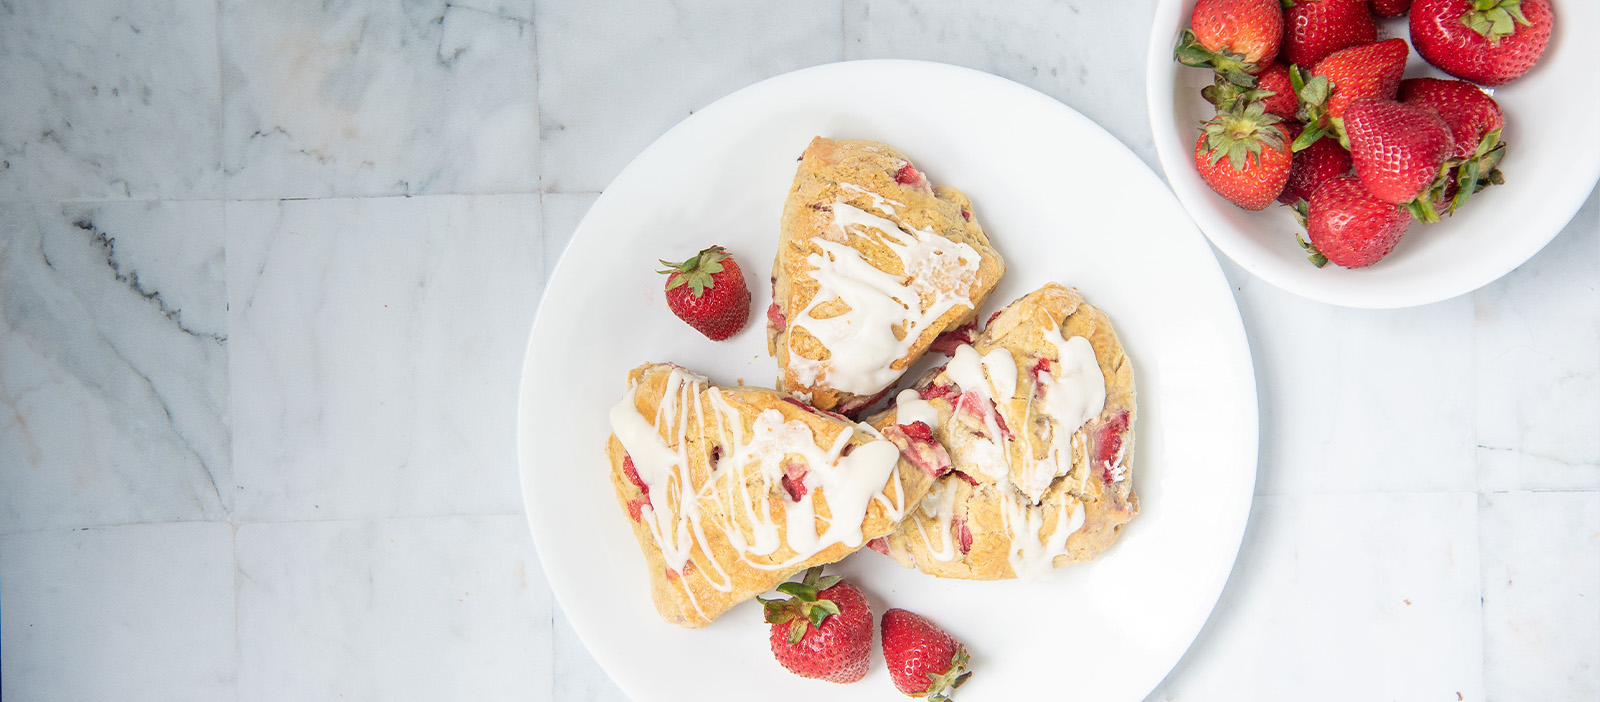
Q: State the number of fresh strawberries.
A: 14